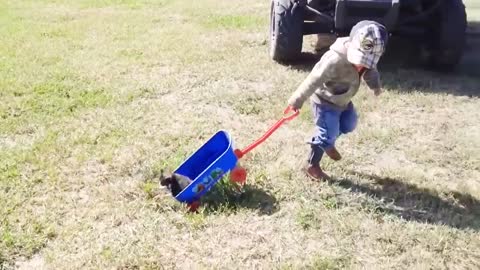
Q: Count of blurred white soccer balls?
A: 0